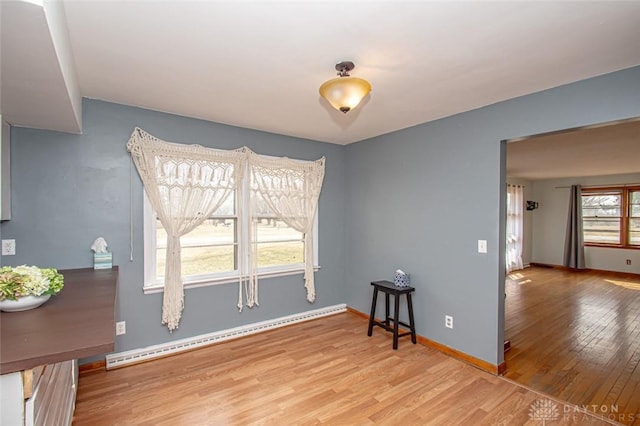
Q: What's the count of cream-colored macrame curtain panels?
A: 2